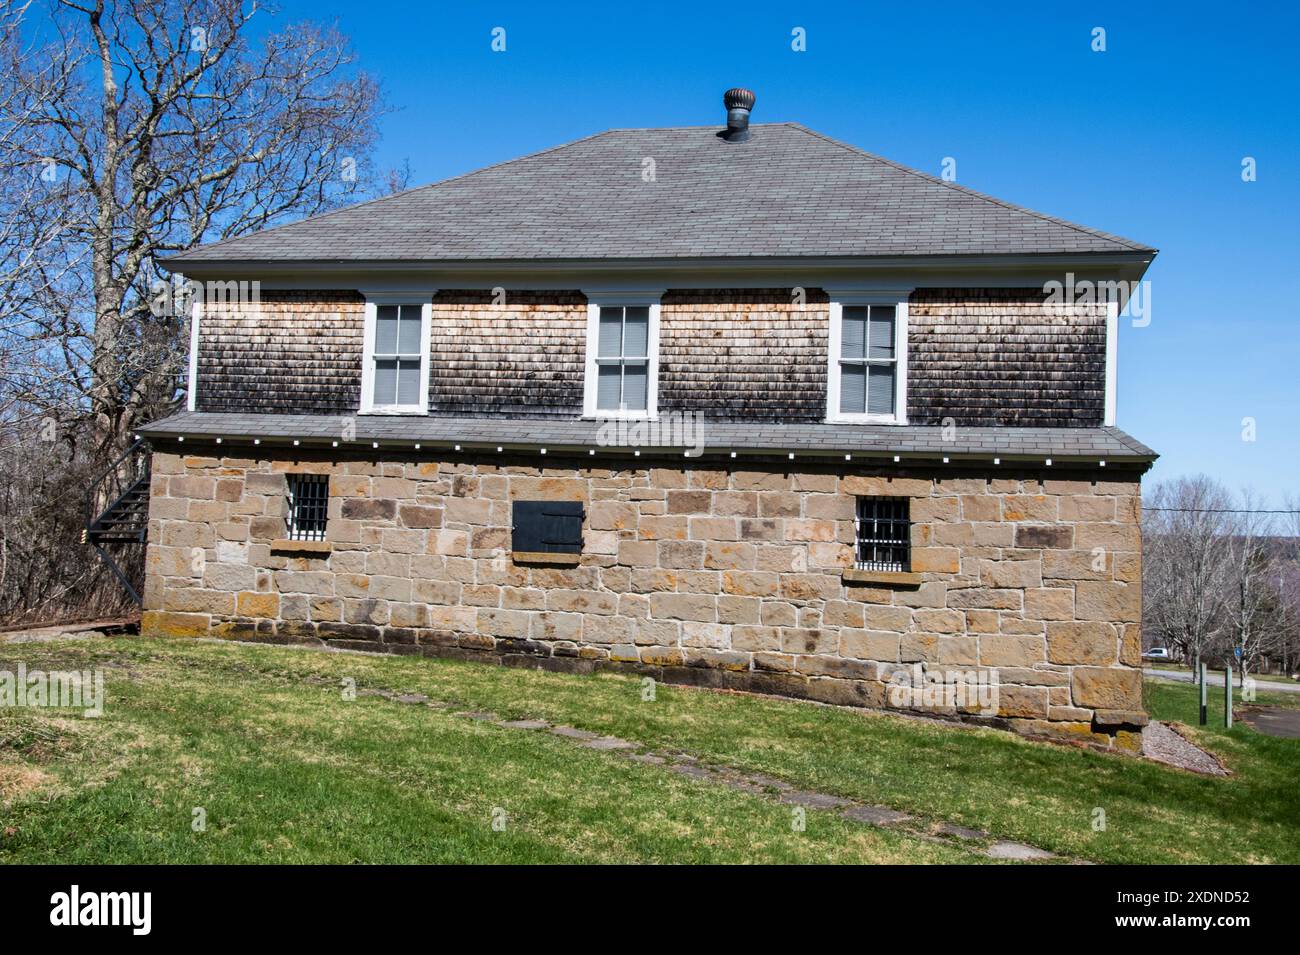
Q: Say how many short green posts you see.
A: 2